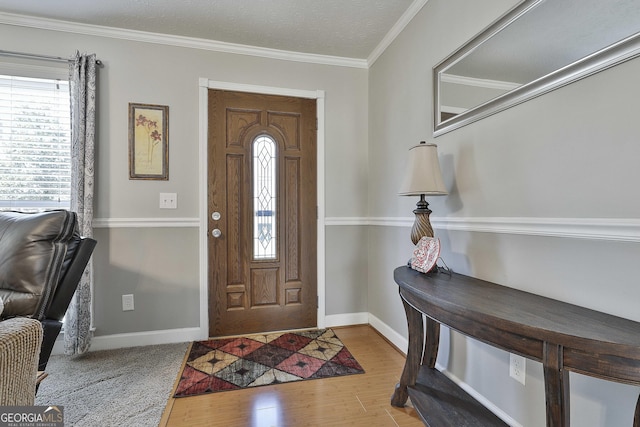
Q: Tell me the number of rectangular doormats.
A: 1